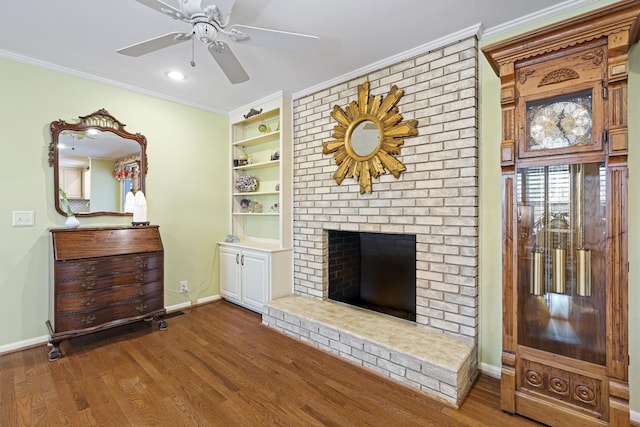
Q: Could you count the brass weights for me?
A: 3